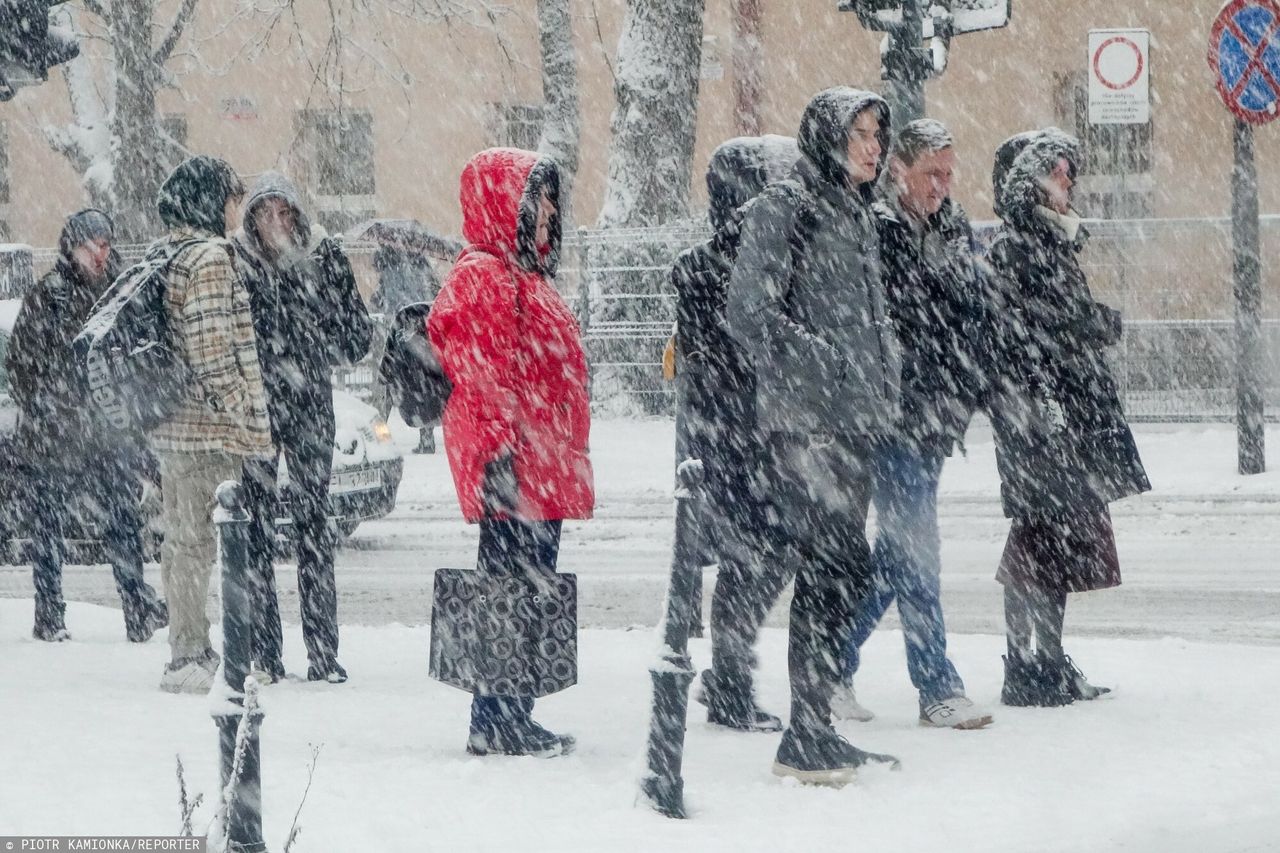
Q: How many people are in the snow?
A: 9